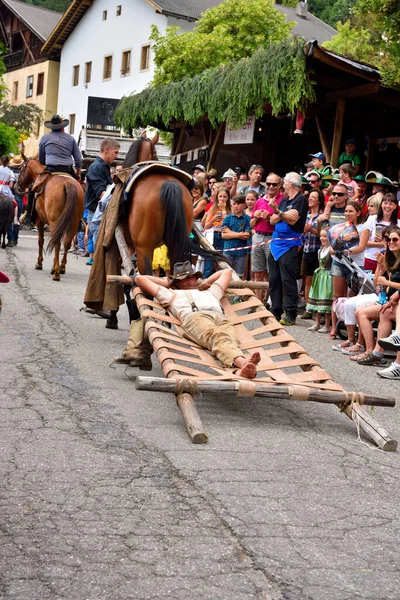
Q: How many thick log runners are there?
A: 2